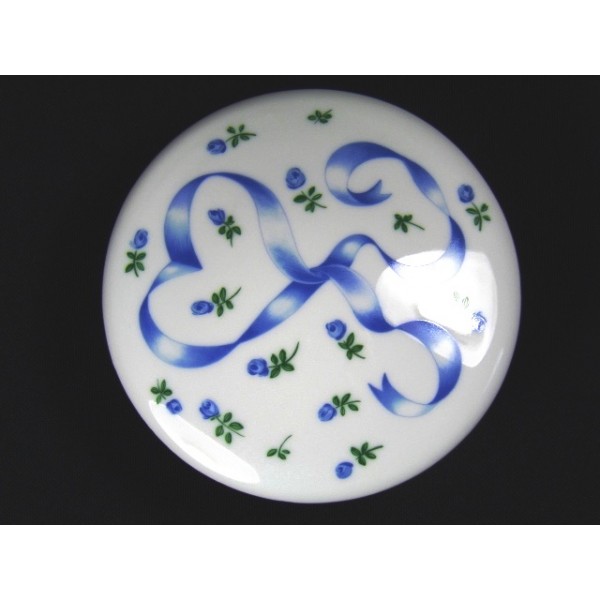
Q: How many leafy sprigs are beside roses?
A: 13